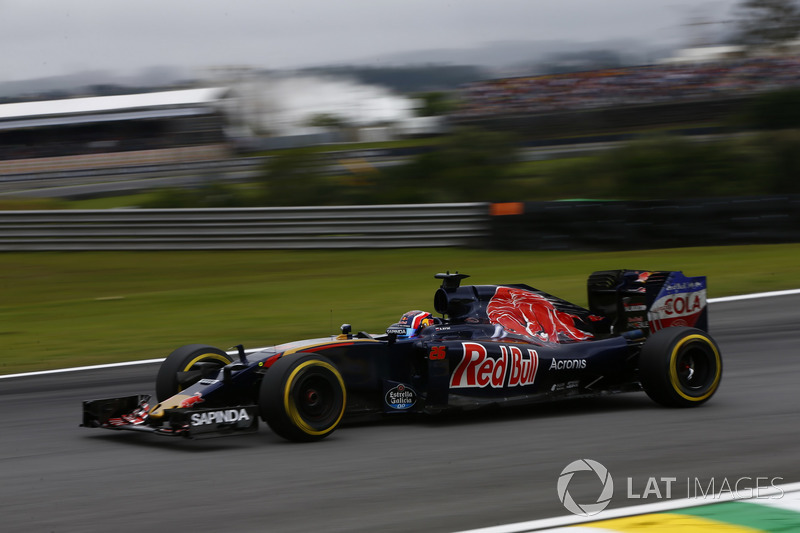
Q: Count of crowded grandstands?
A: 1